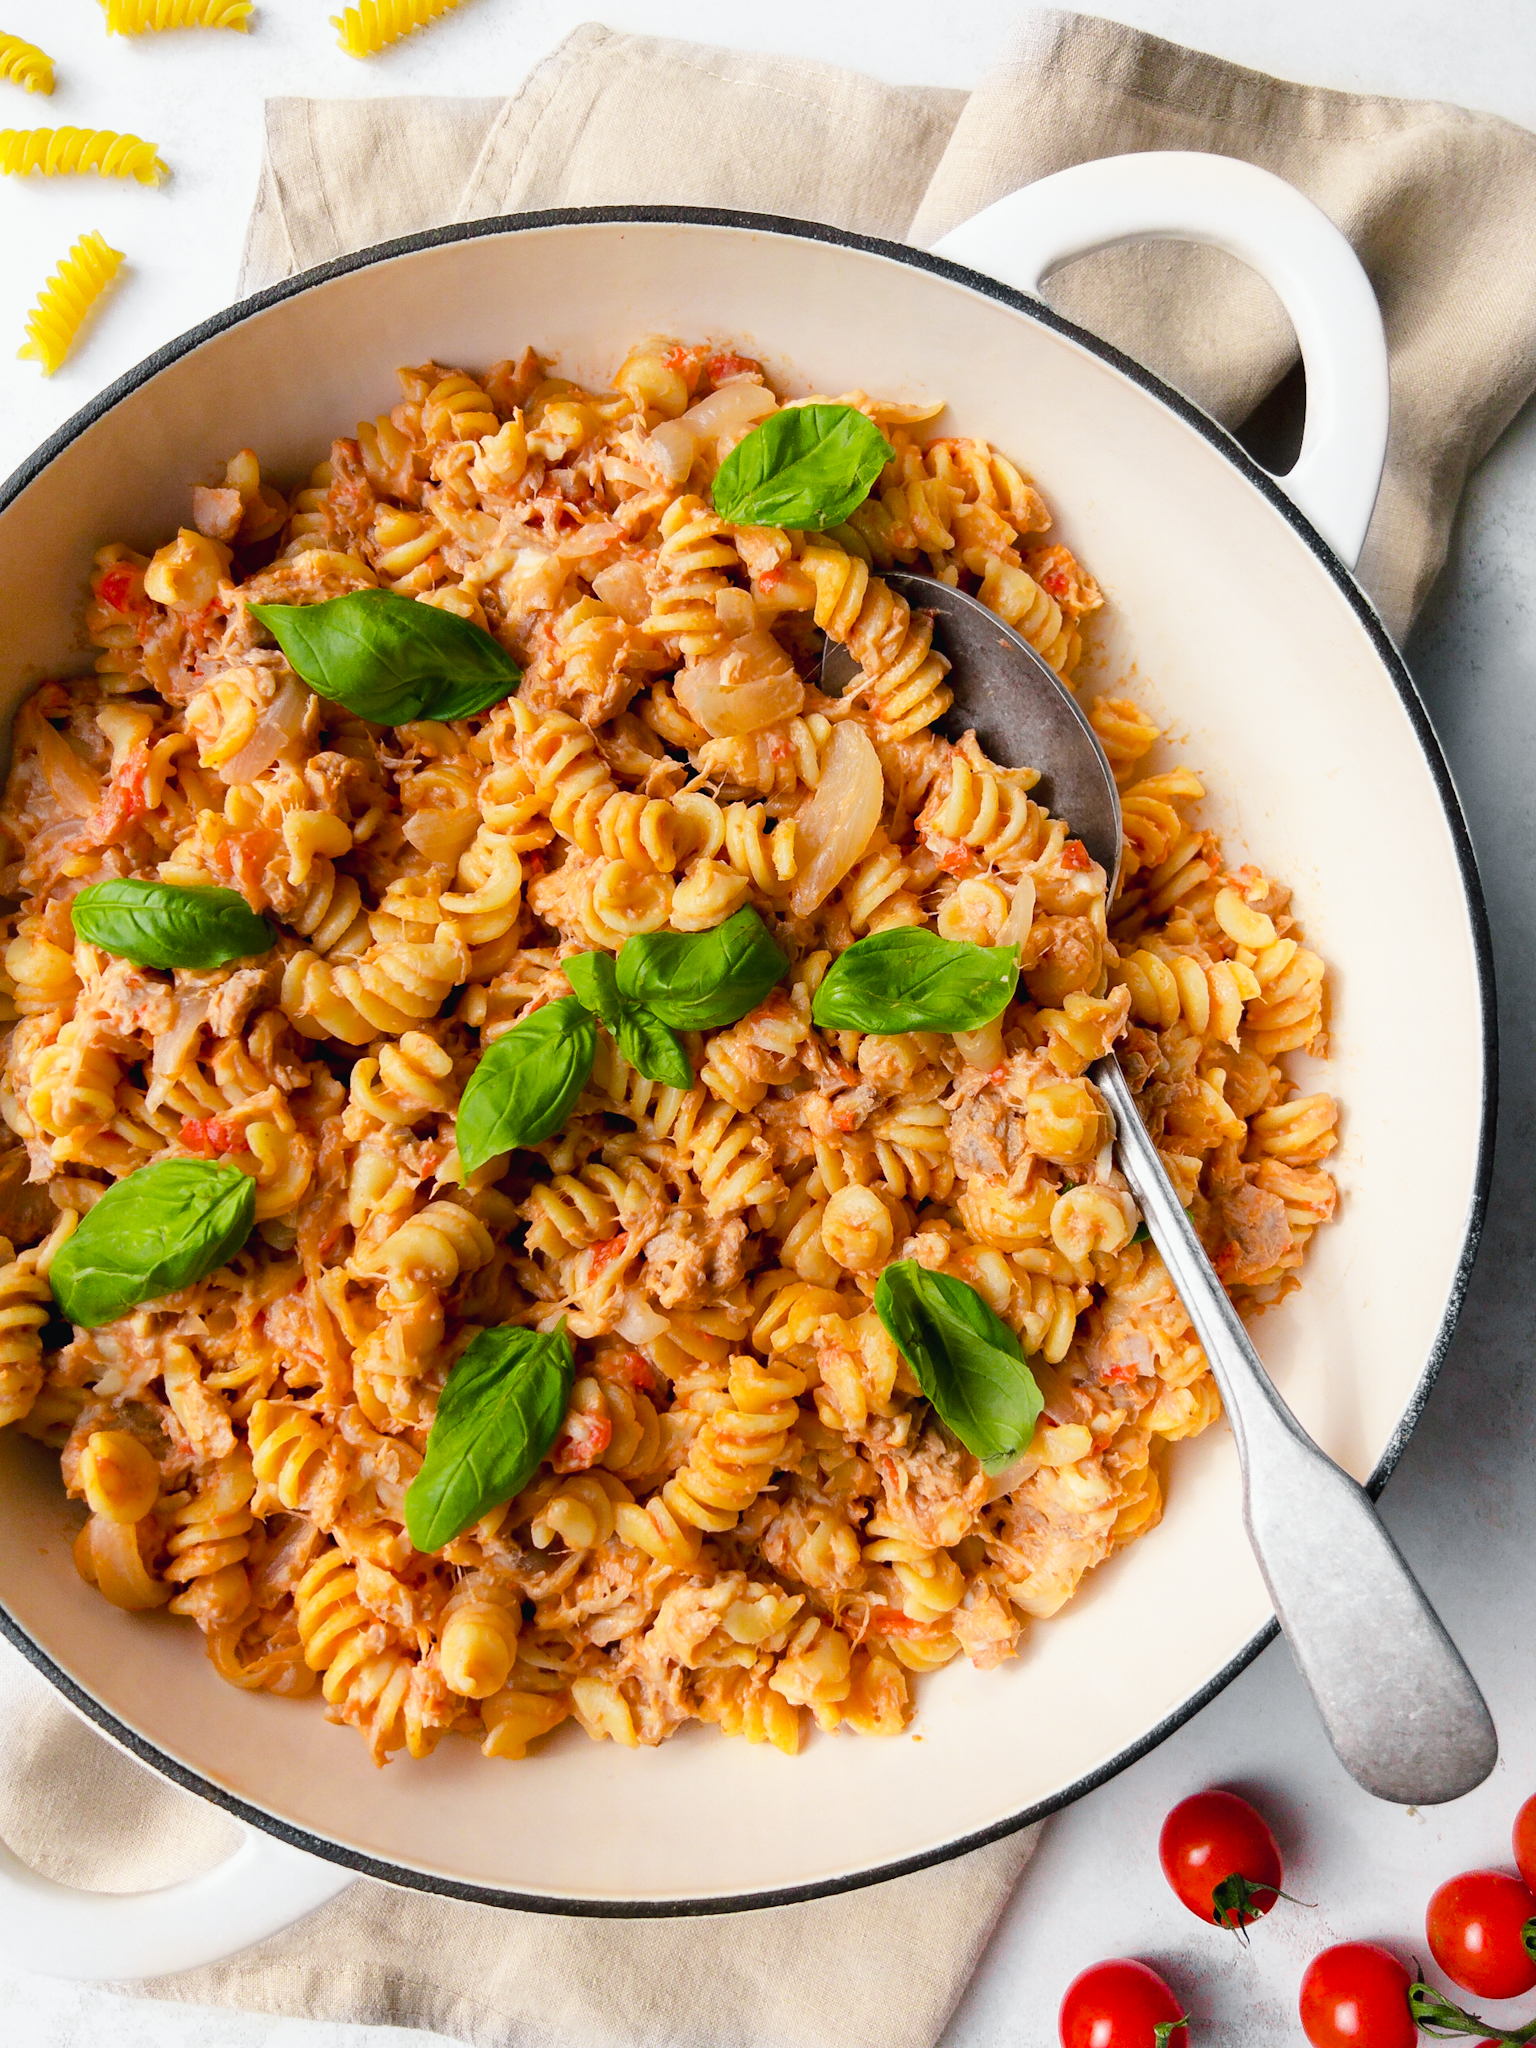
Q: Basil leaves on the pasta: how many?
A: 11